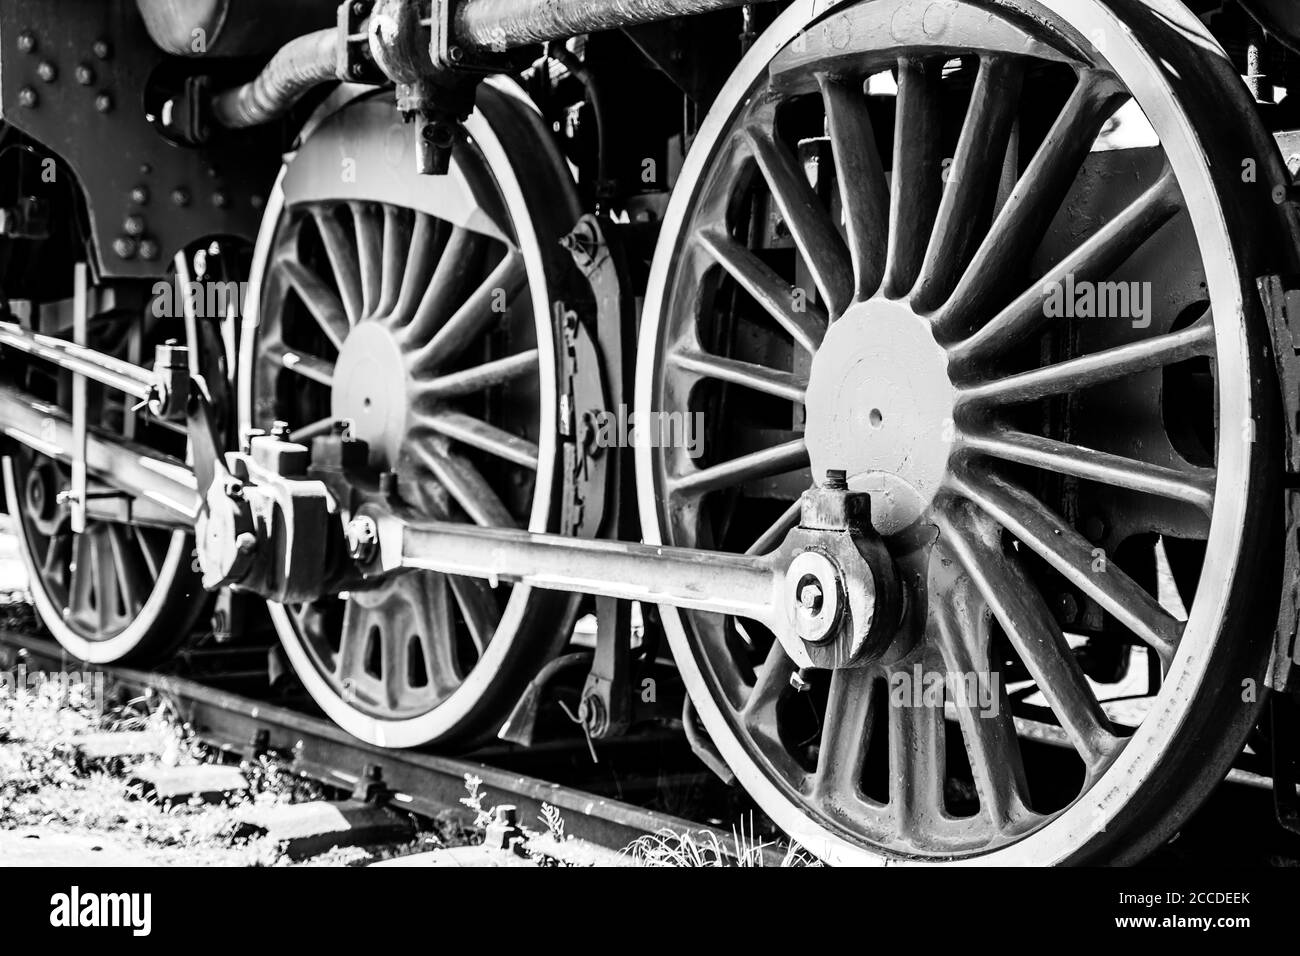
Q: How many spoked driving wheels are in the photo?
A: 3